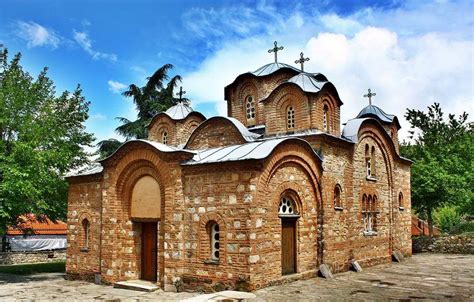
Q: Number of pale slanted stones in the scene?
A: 3